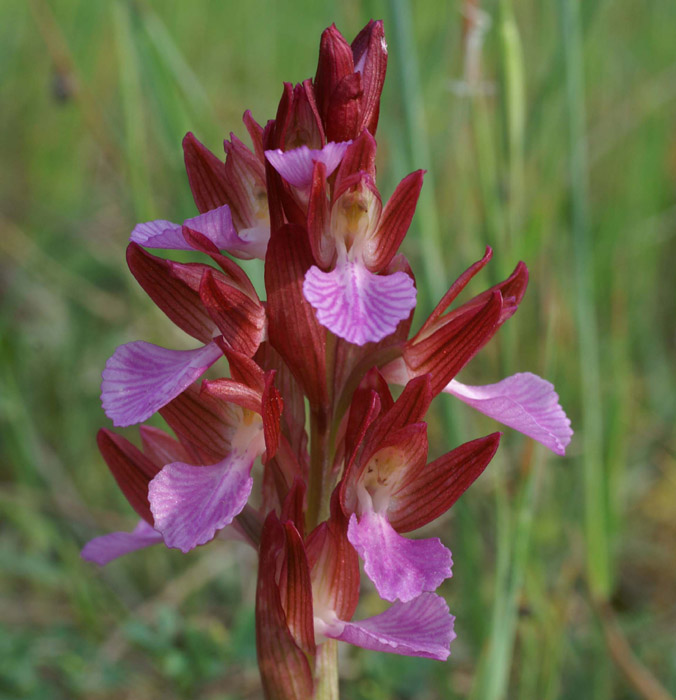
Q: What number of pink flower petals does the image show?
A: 9